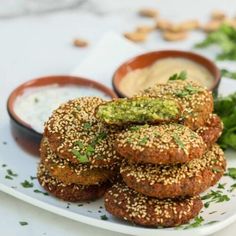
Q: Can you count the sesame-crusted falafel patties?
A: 9